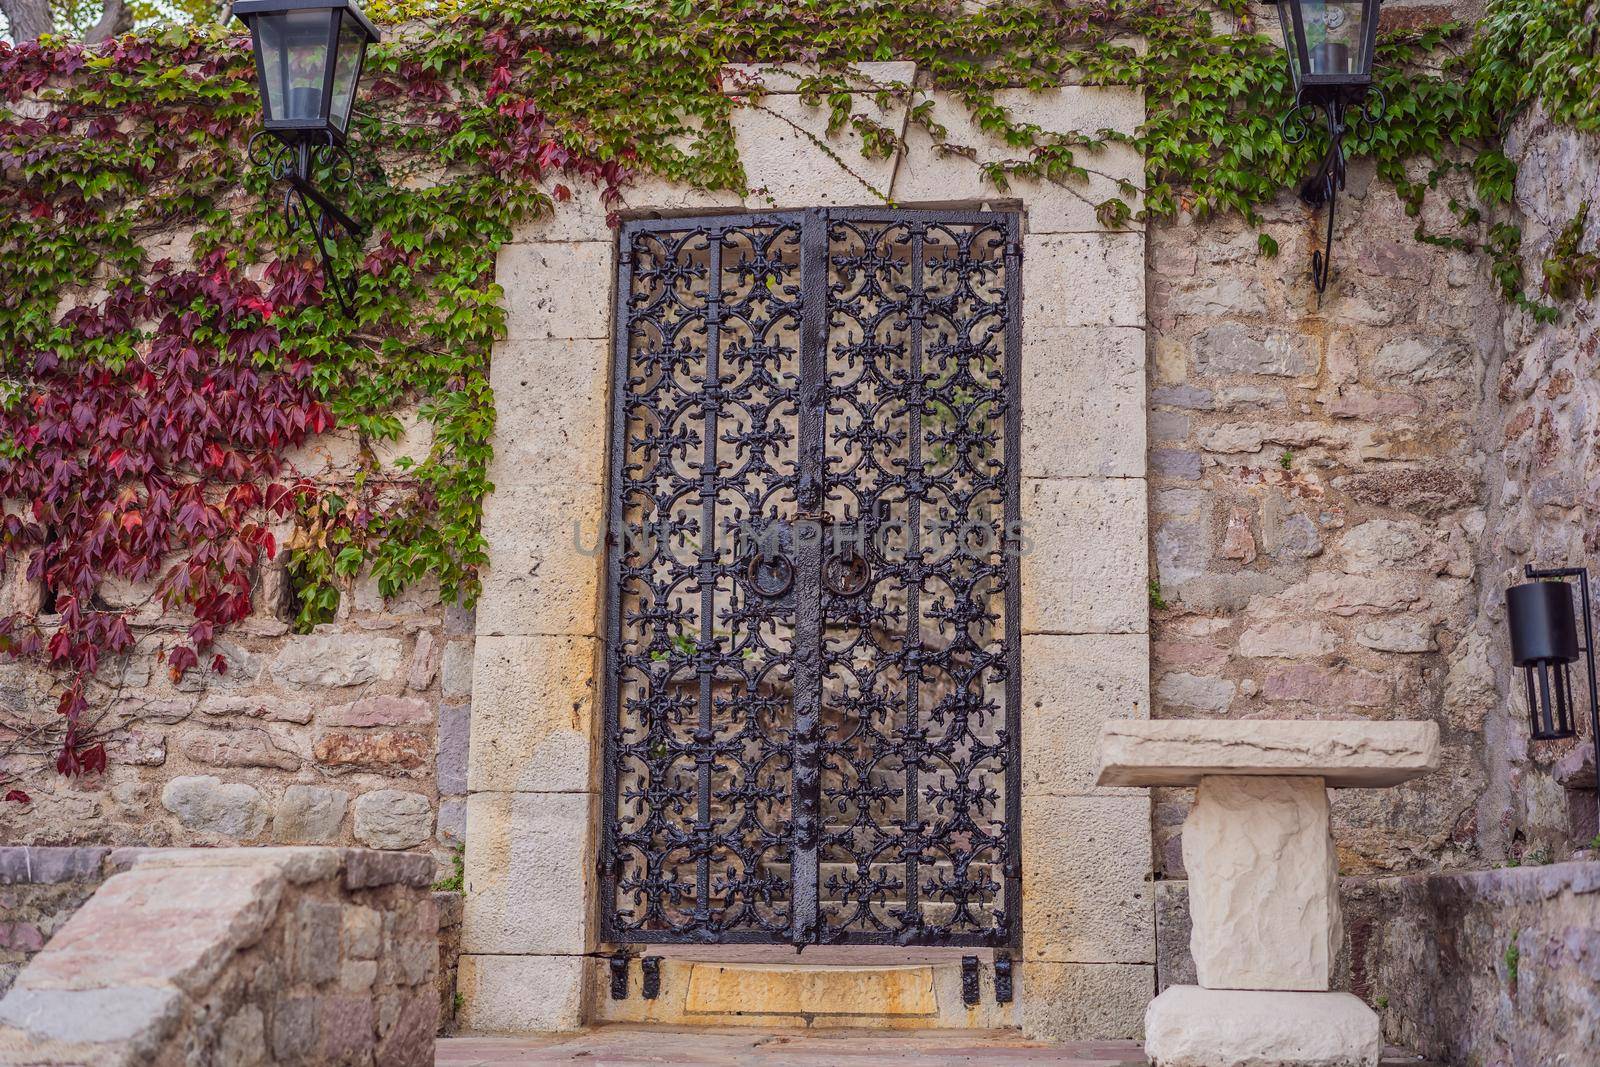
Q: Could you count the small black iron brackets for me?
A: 4